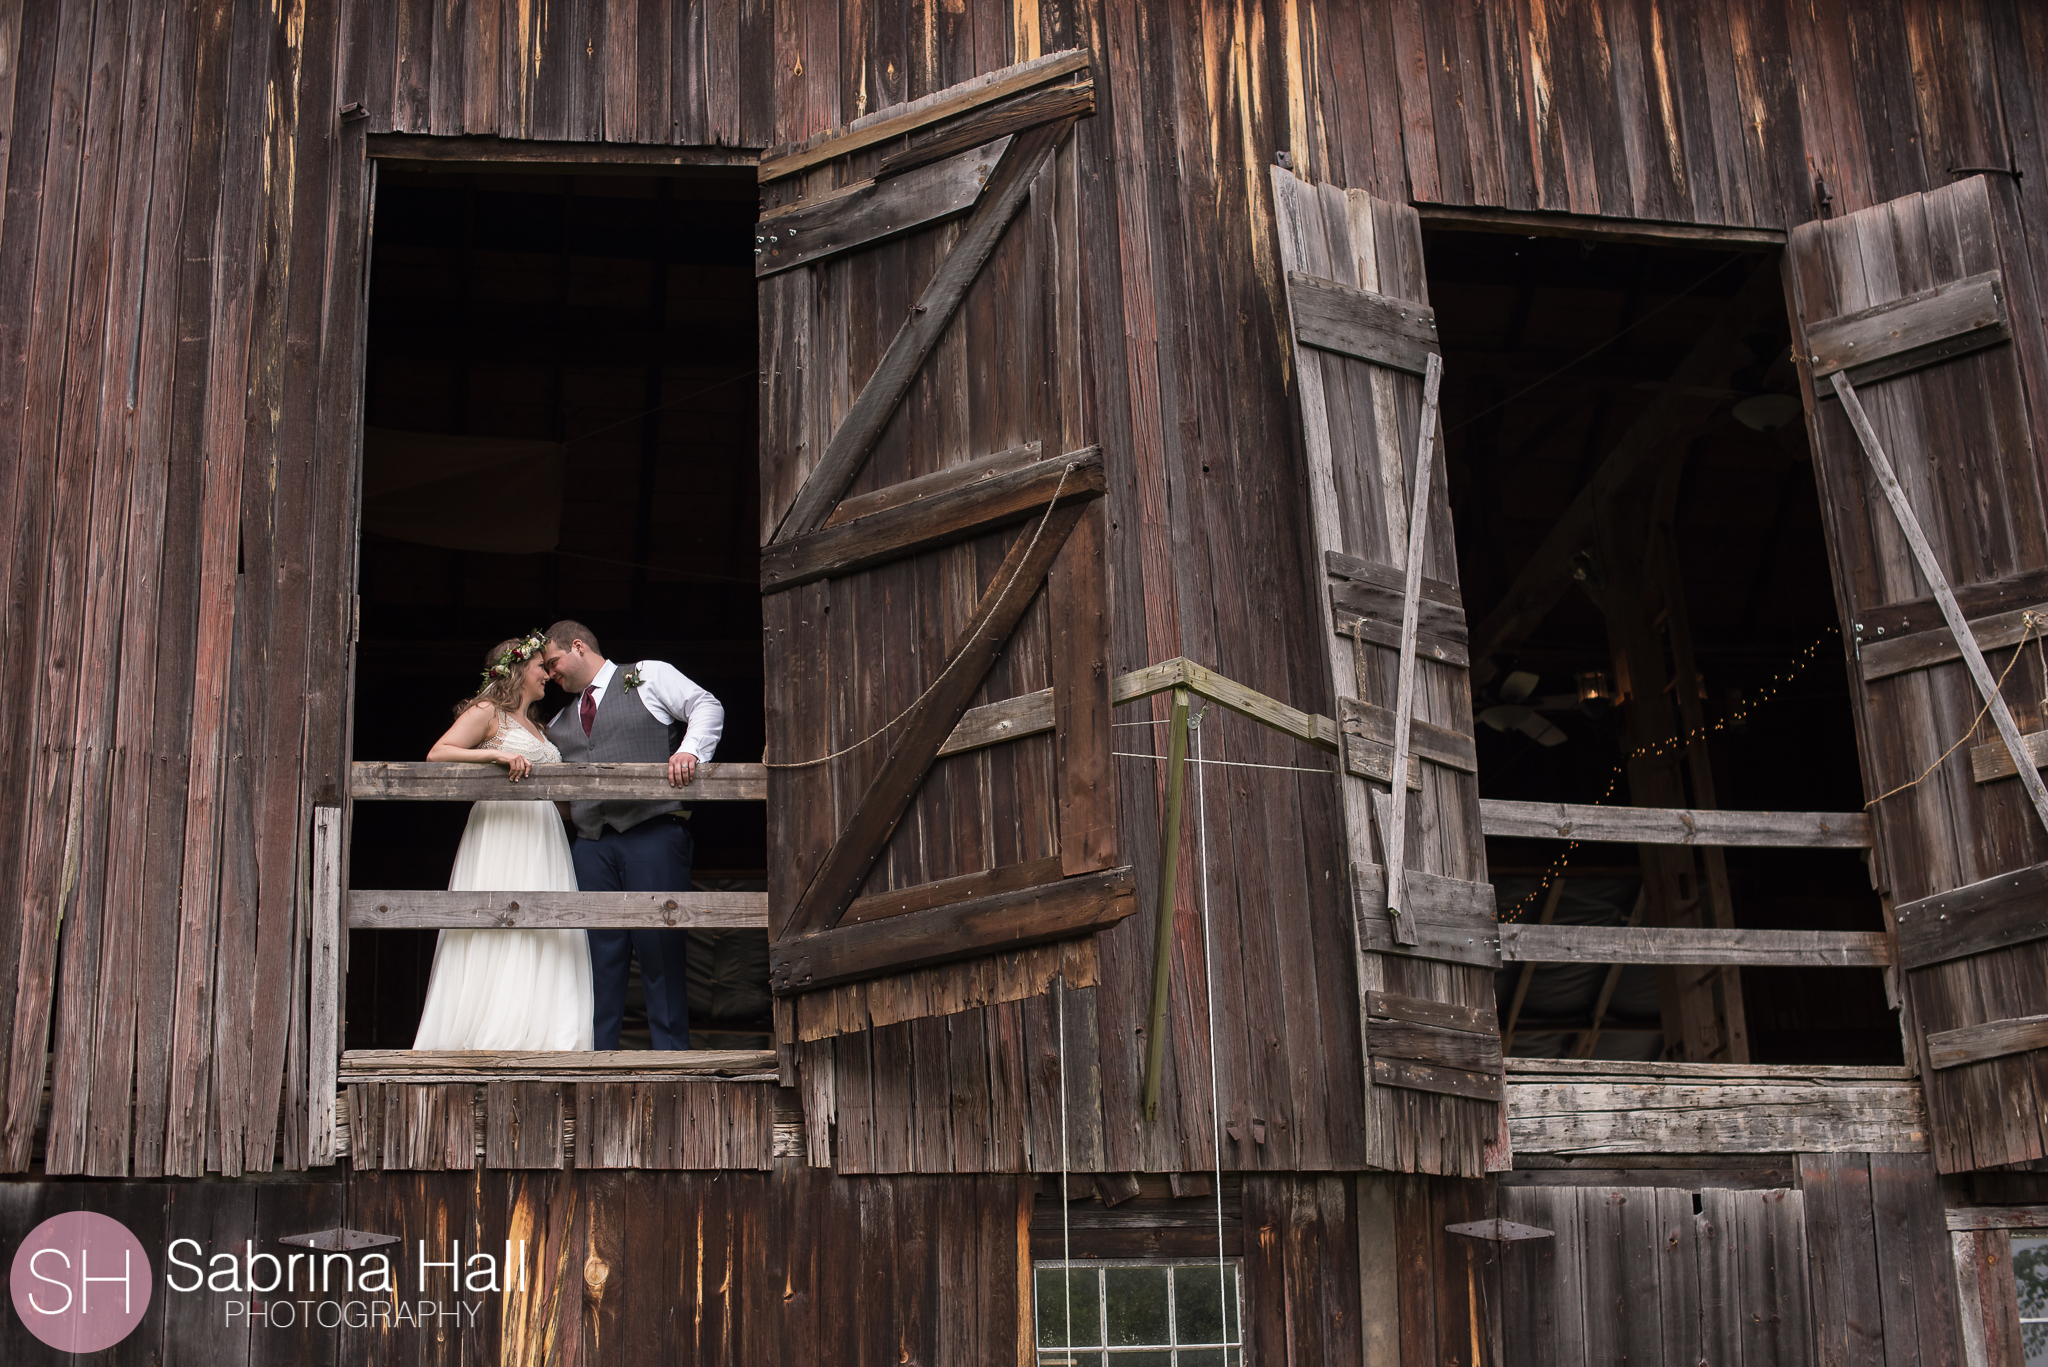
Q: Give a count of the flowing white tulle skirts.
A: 1